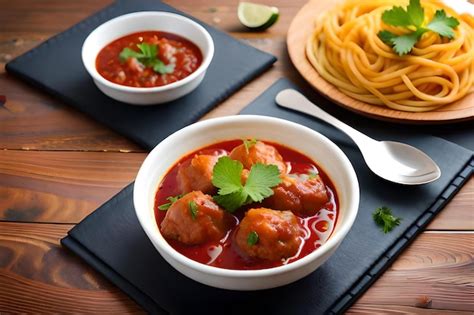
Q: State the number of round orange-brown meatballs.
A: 5